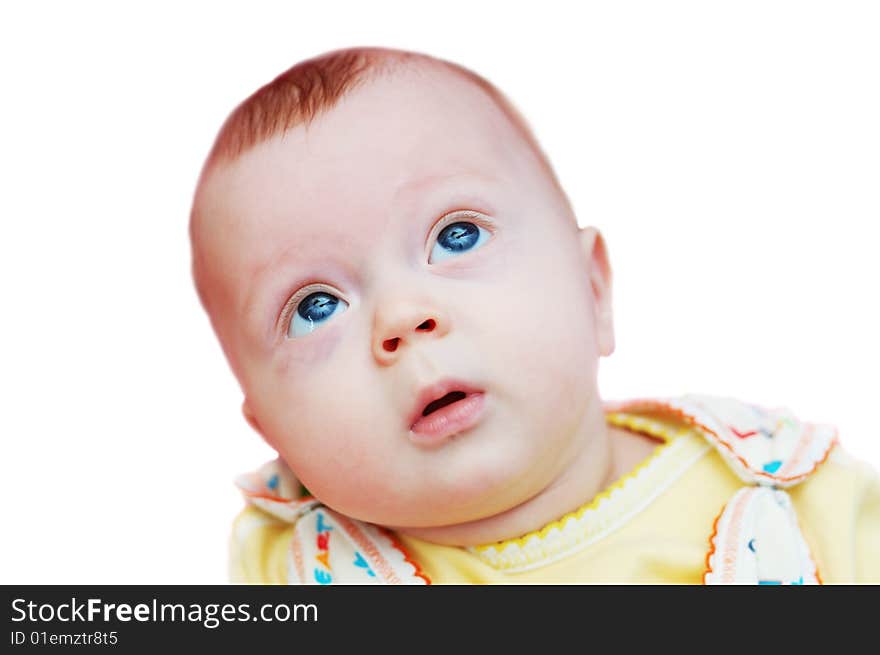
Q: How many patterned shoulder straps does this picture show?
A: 2